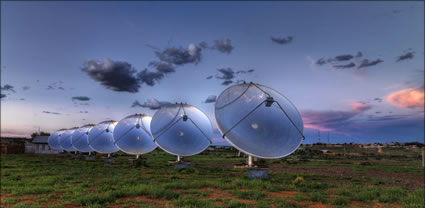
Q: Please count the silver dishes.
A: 7